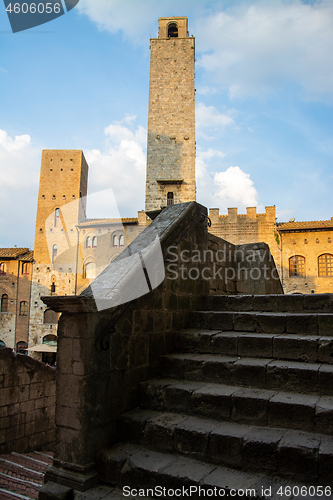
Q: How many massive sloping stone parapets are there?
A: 1